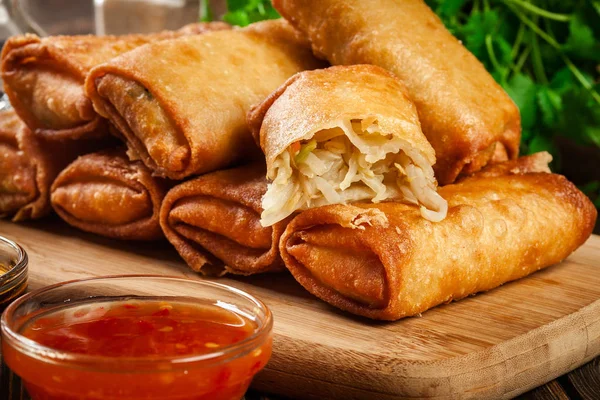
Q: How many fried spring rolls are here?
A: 8